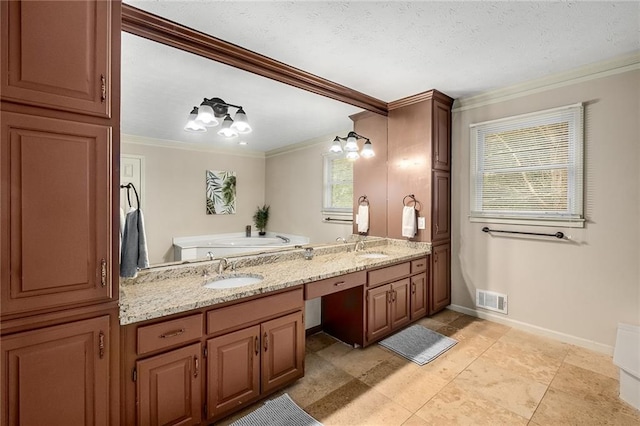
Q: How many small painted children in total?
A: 0